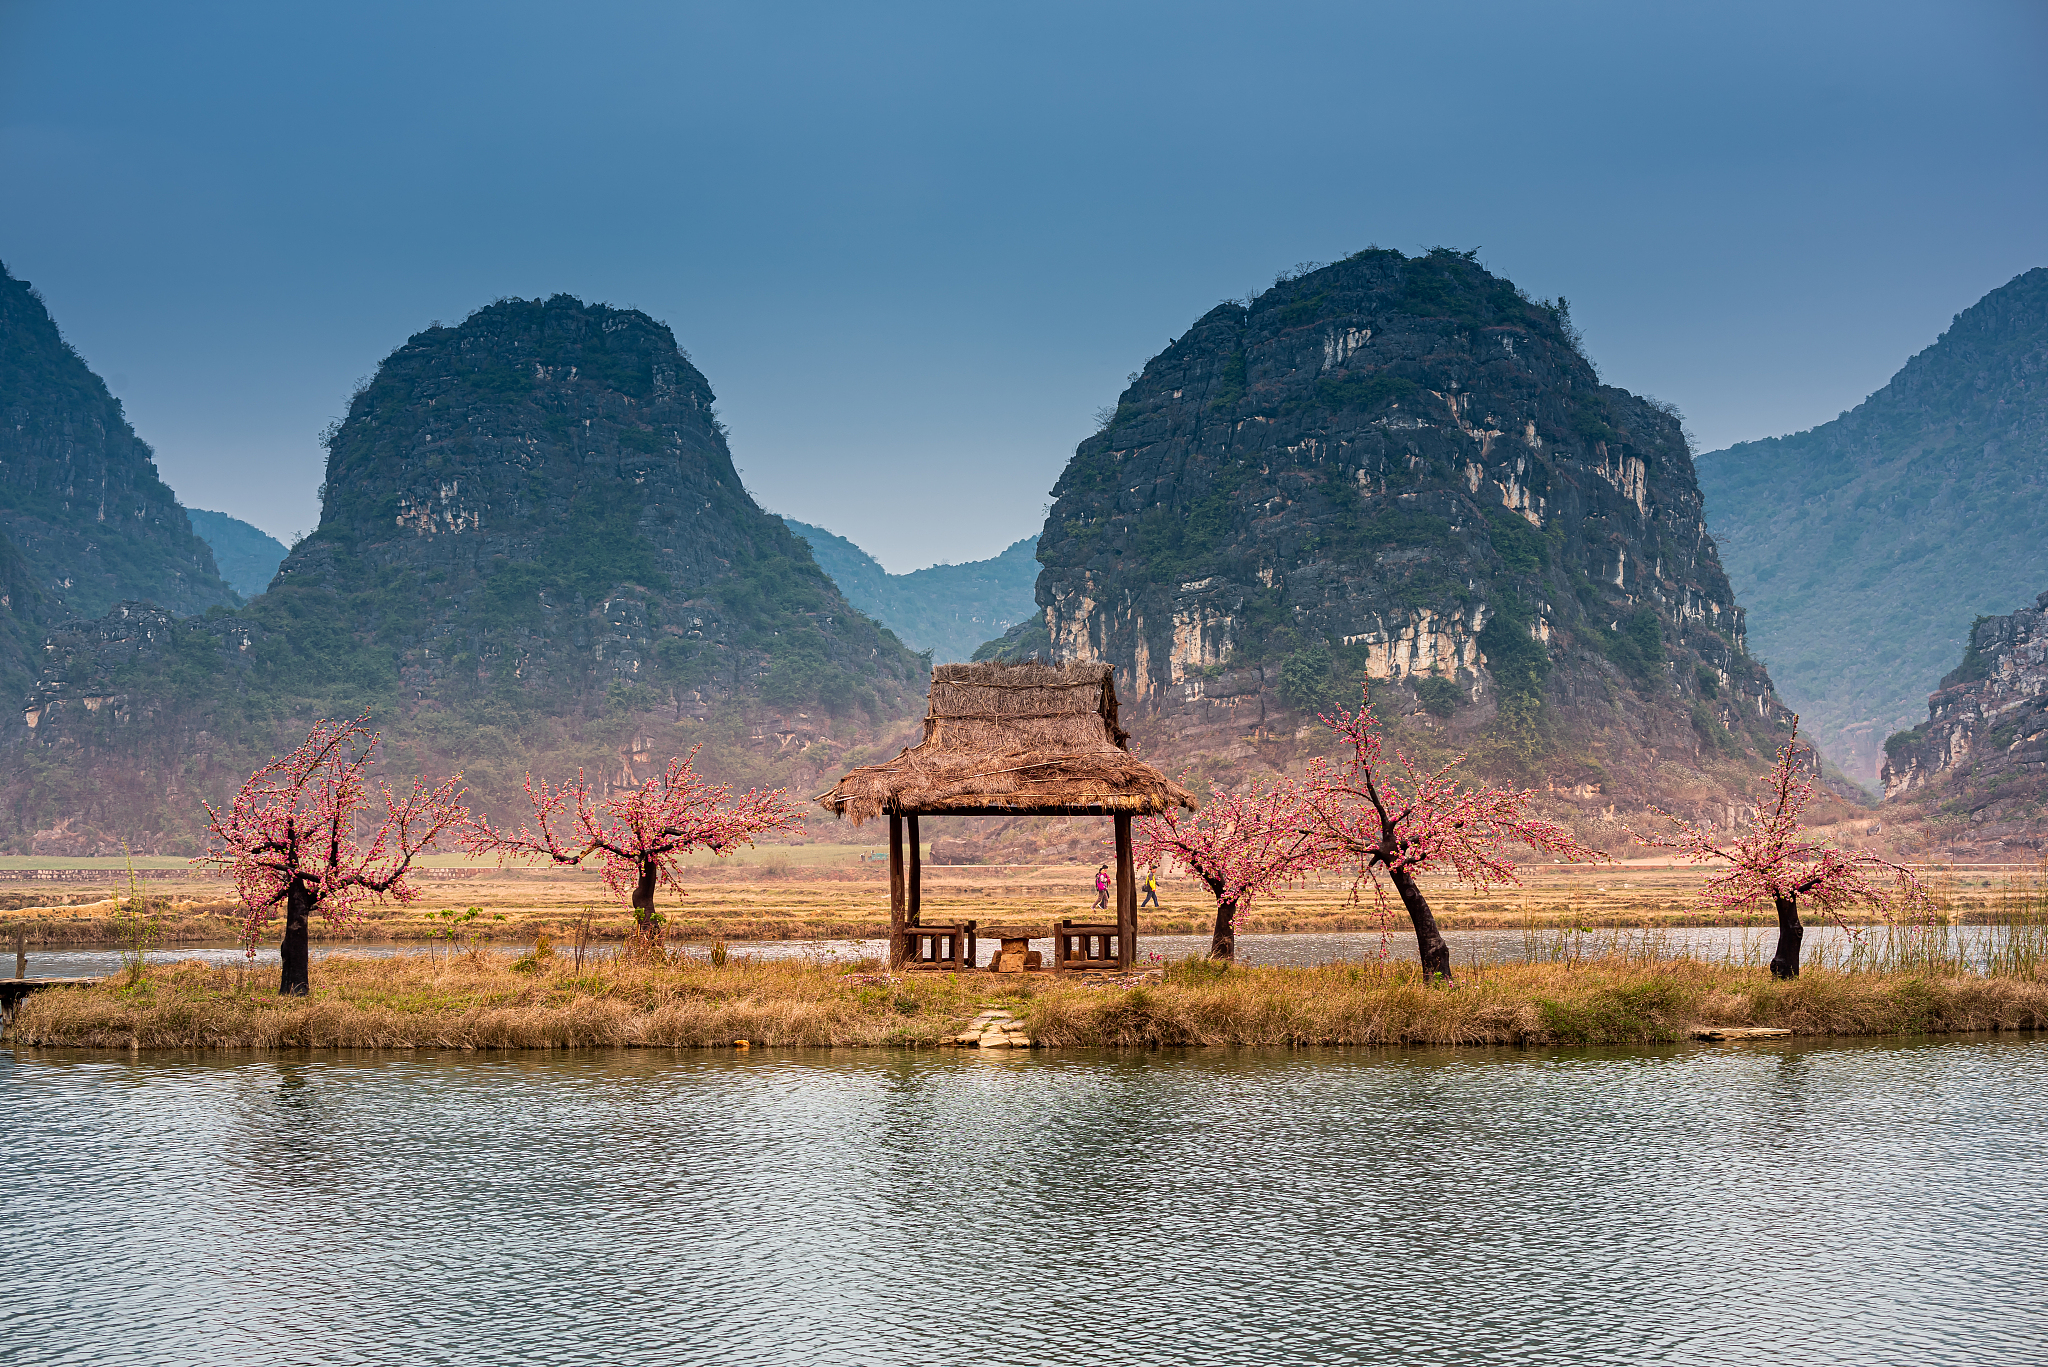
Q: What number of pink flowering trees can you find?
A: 5